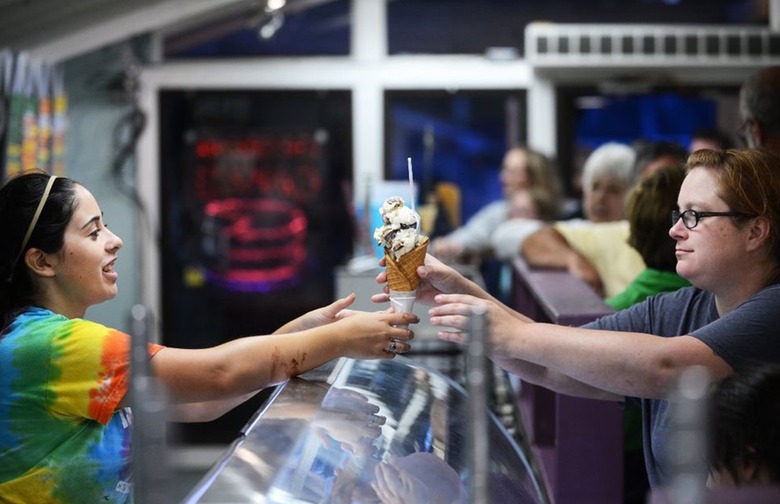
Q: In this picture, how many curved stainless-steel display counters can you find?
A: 1